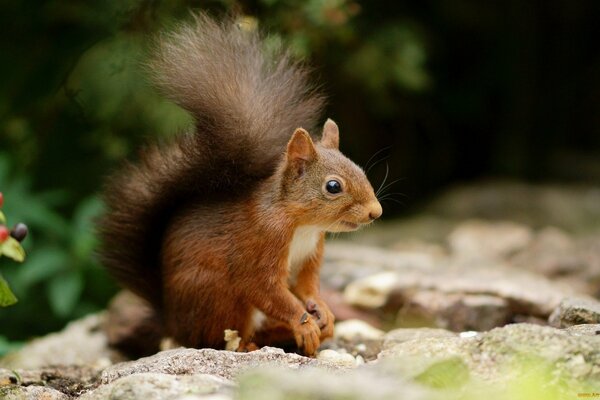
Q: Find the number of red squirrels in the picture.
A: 1